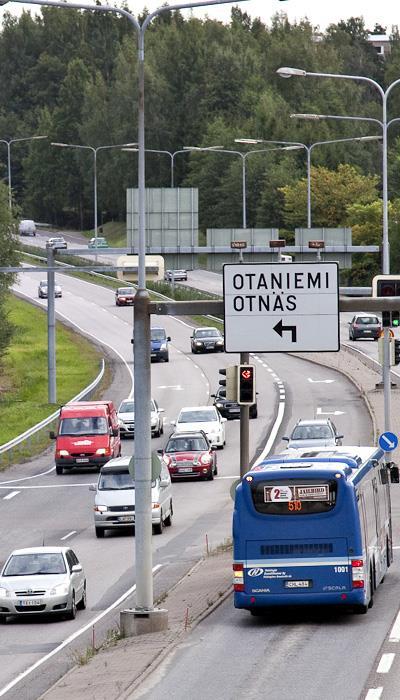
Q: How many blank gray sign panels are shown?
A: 3